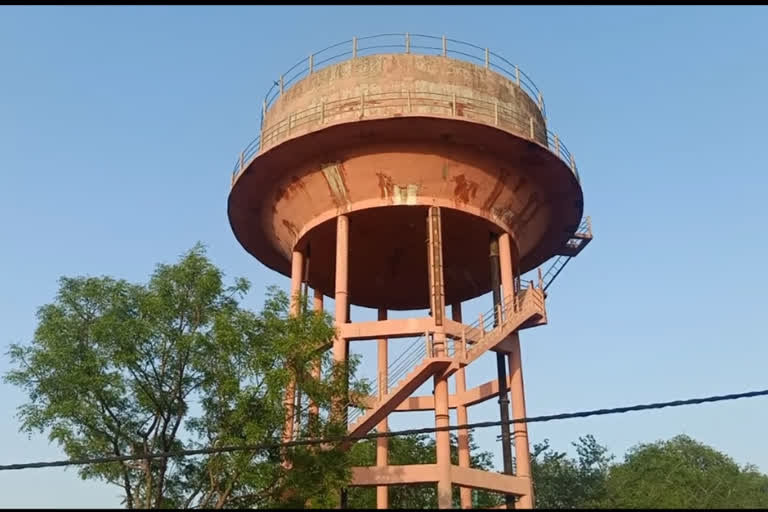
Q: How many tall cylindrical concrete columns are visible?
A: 7